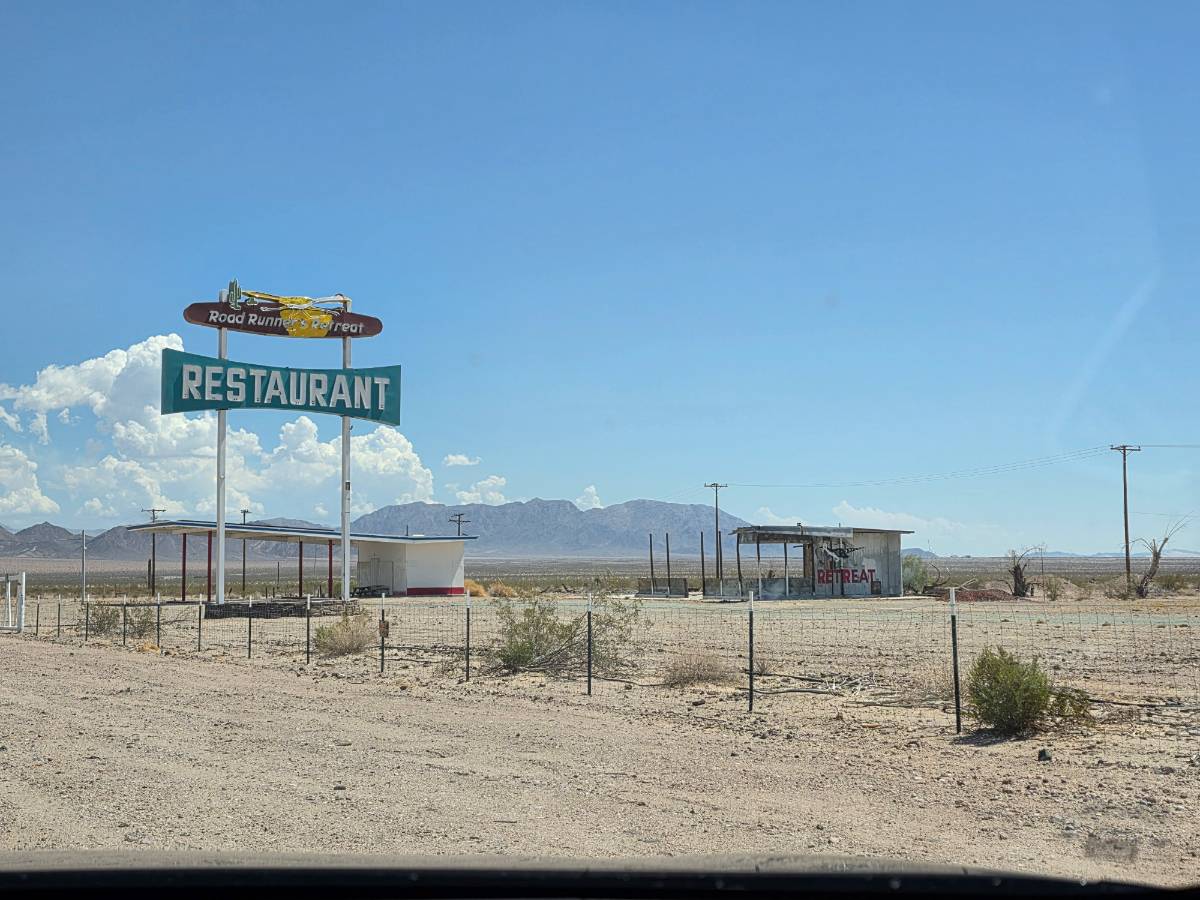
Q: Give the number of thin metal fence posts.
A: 13